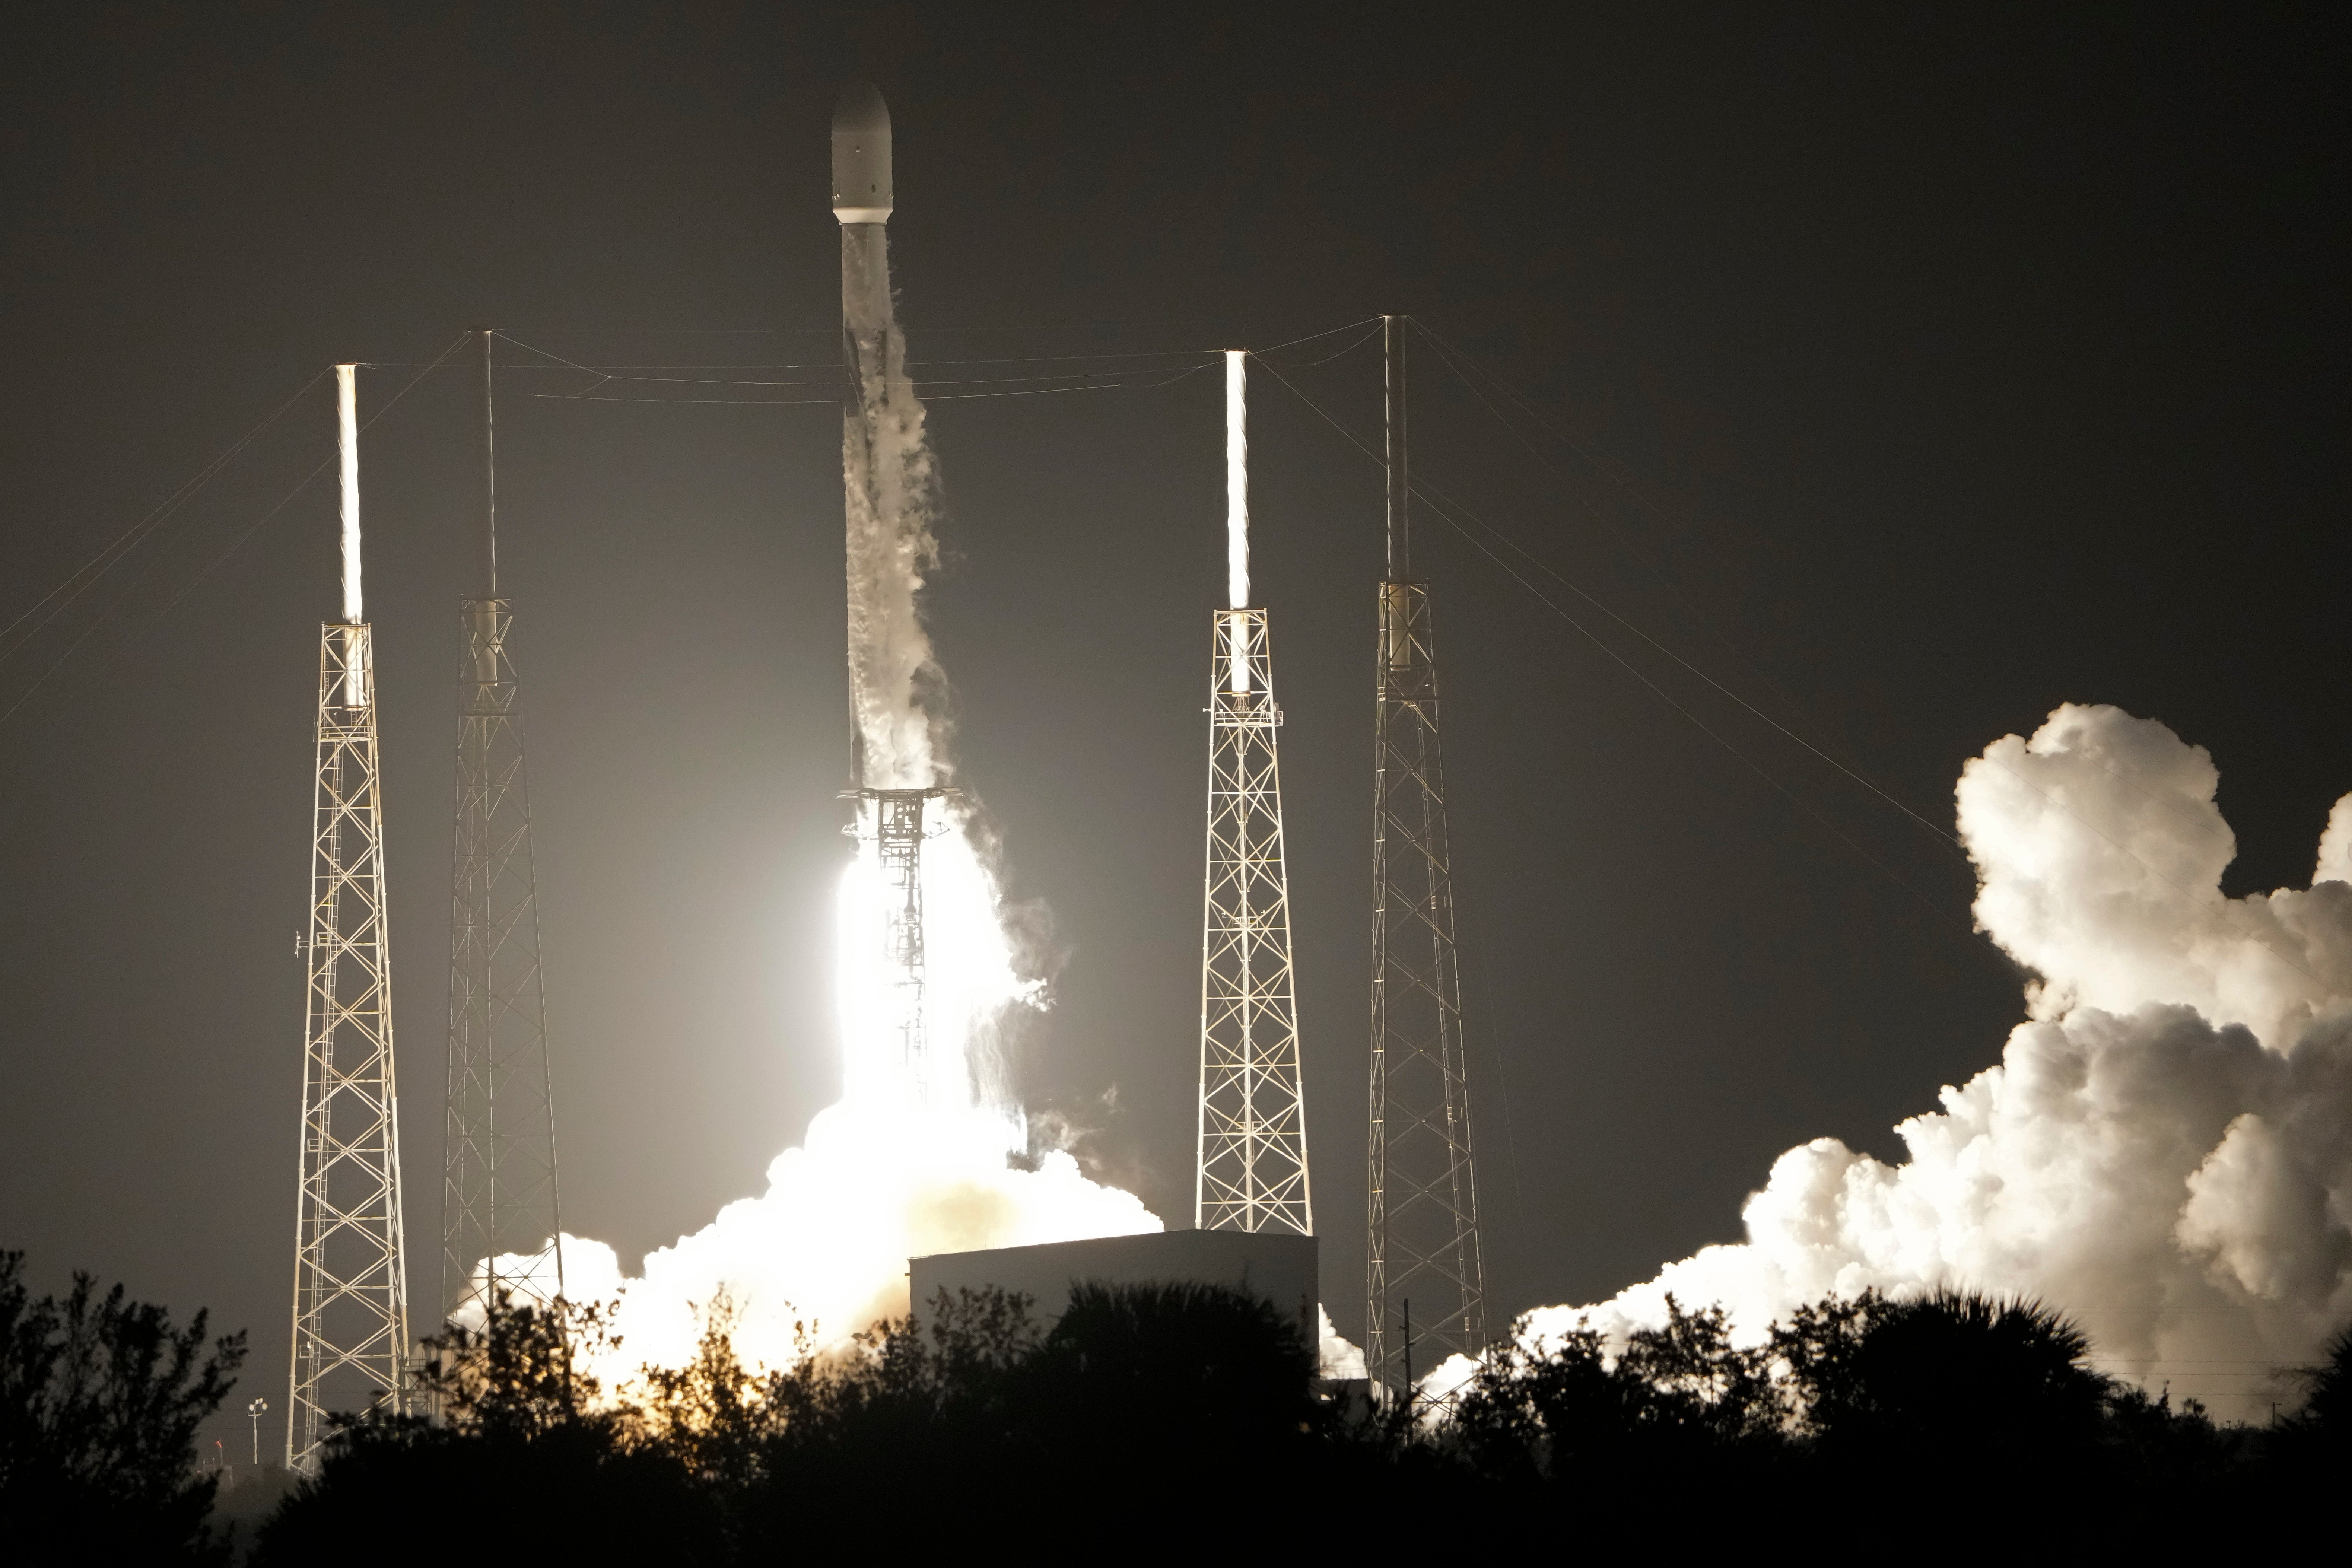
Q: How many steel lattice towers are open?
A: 4